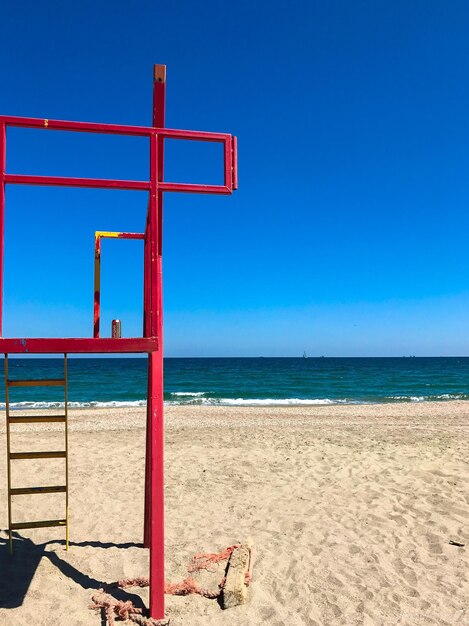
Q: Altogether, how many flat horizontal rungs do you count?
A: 5